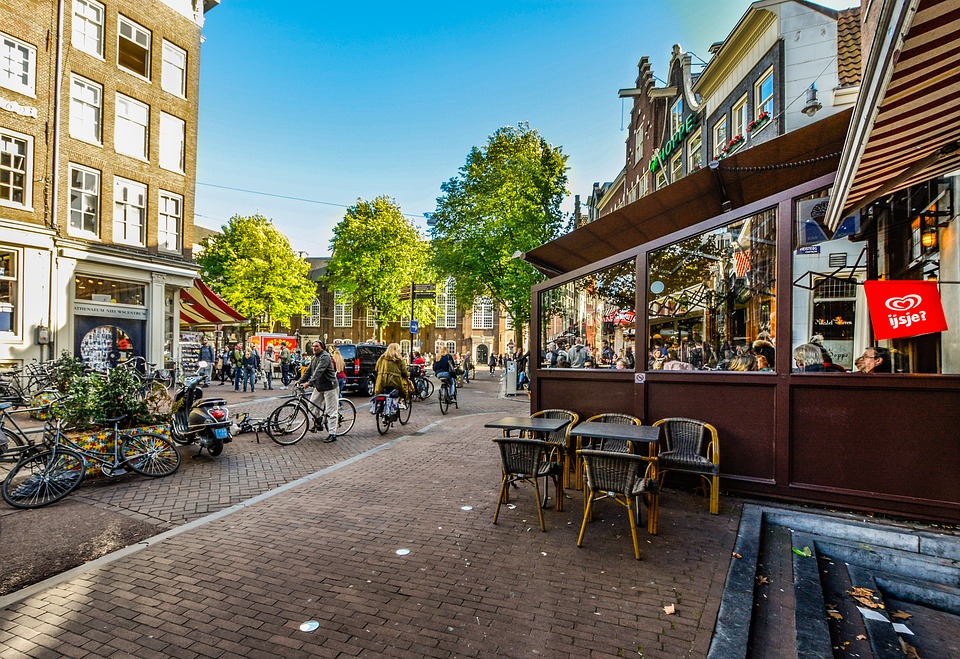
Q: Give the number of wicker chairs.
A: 5